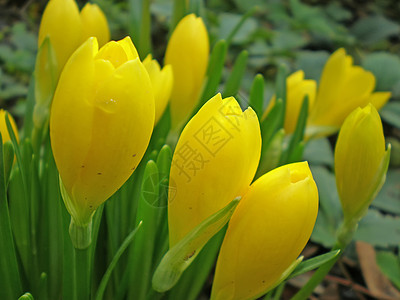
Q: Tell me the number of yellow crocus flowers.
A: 11